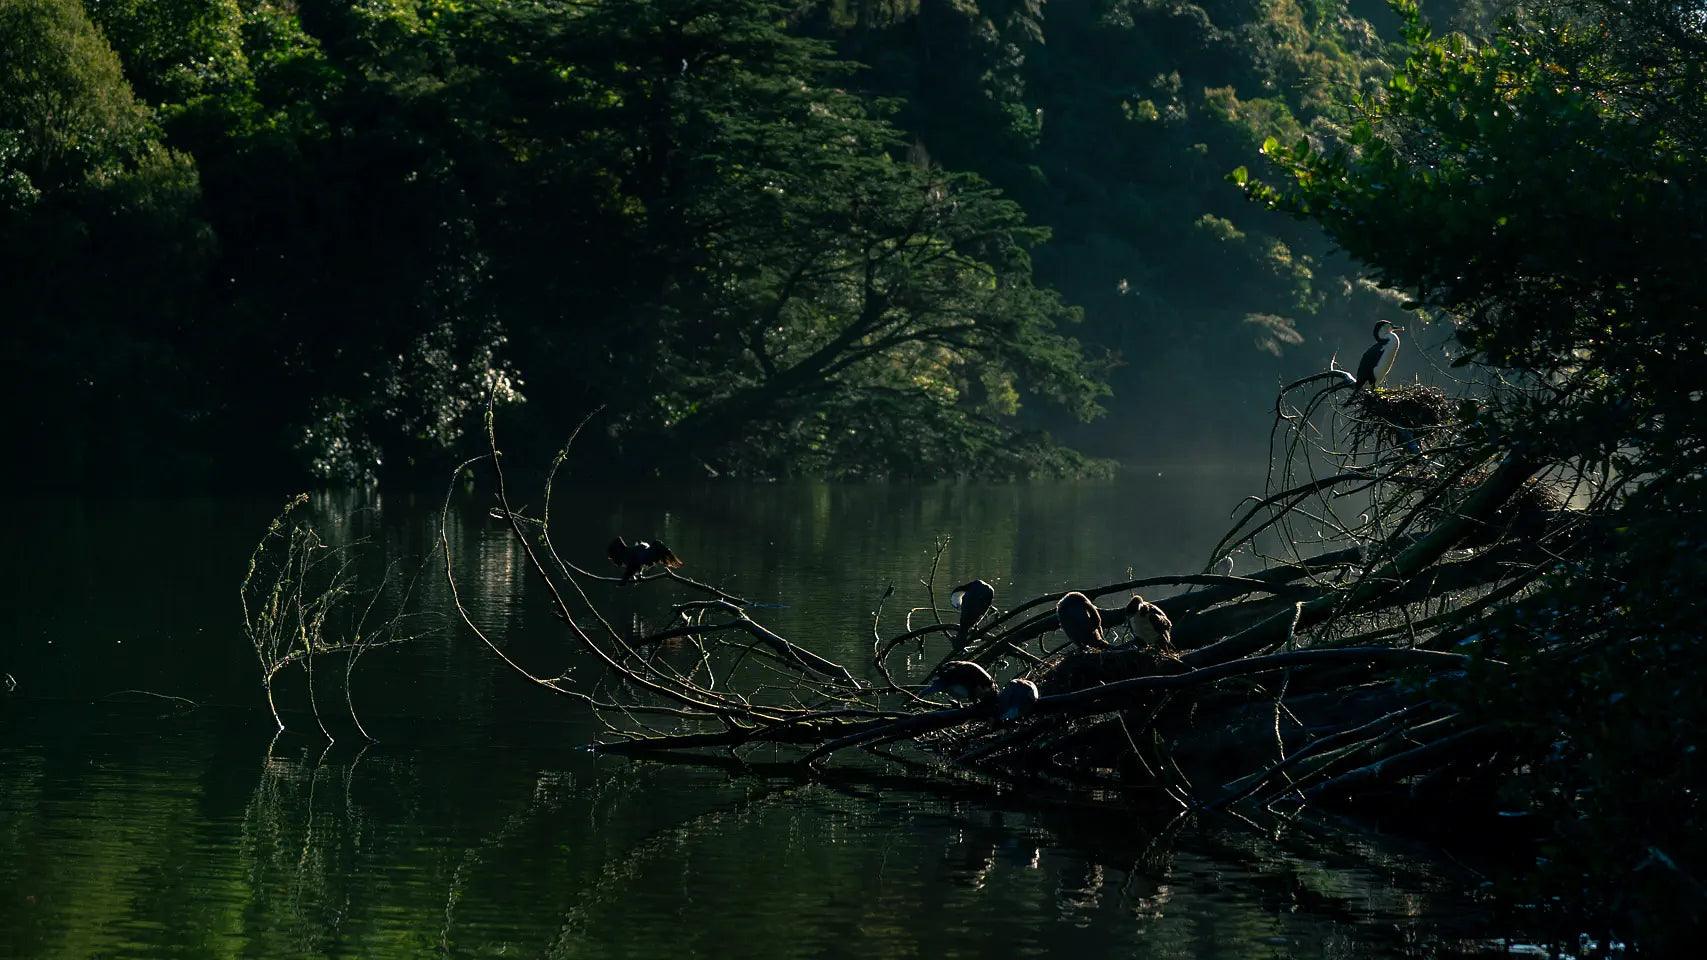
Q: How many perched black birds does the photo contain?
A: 7